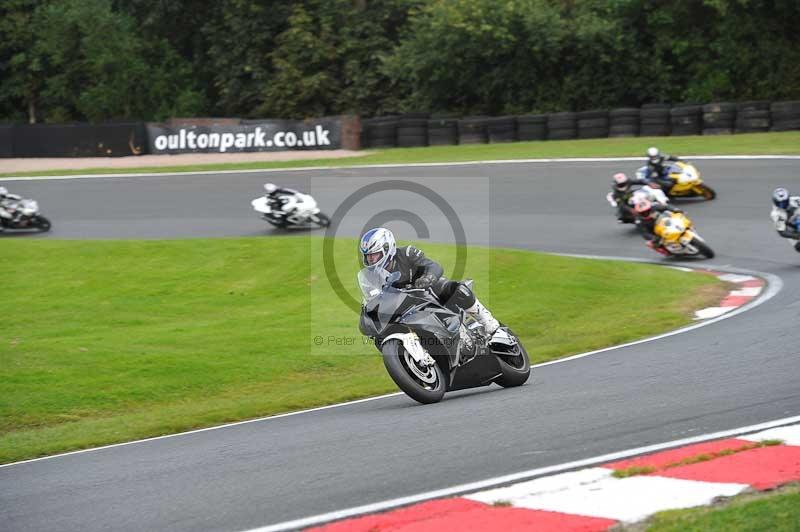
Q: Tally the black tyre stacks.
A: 14